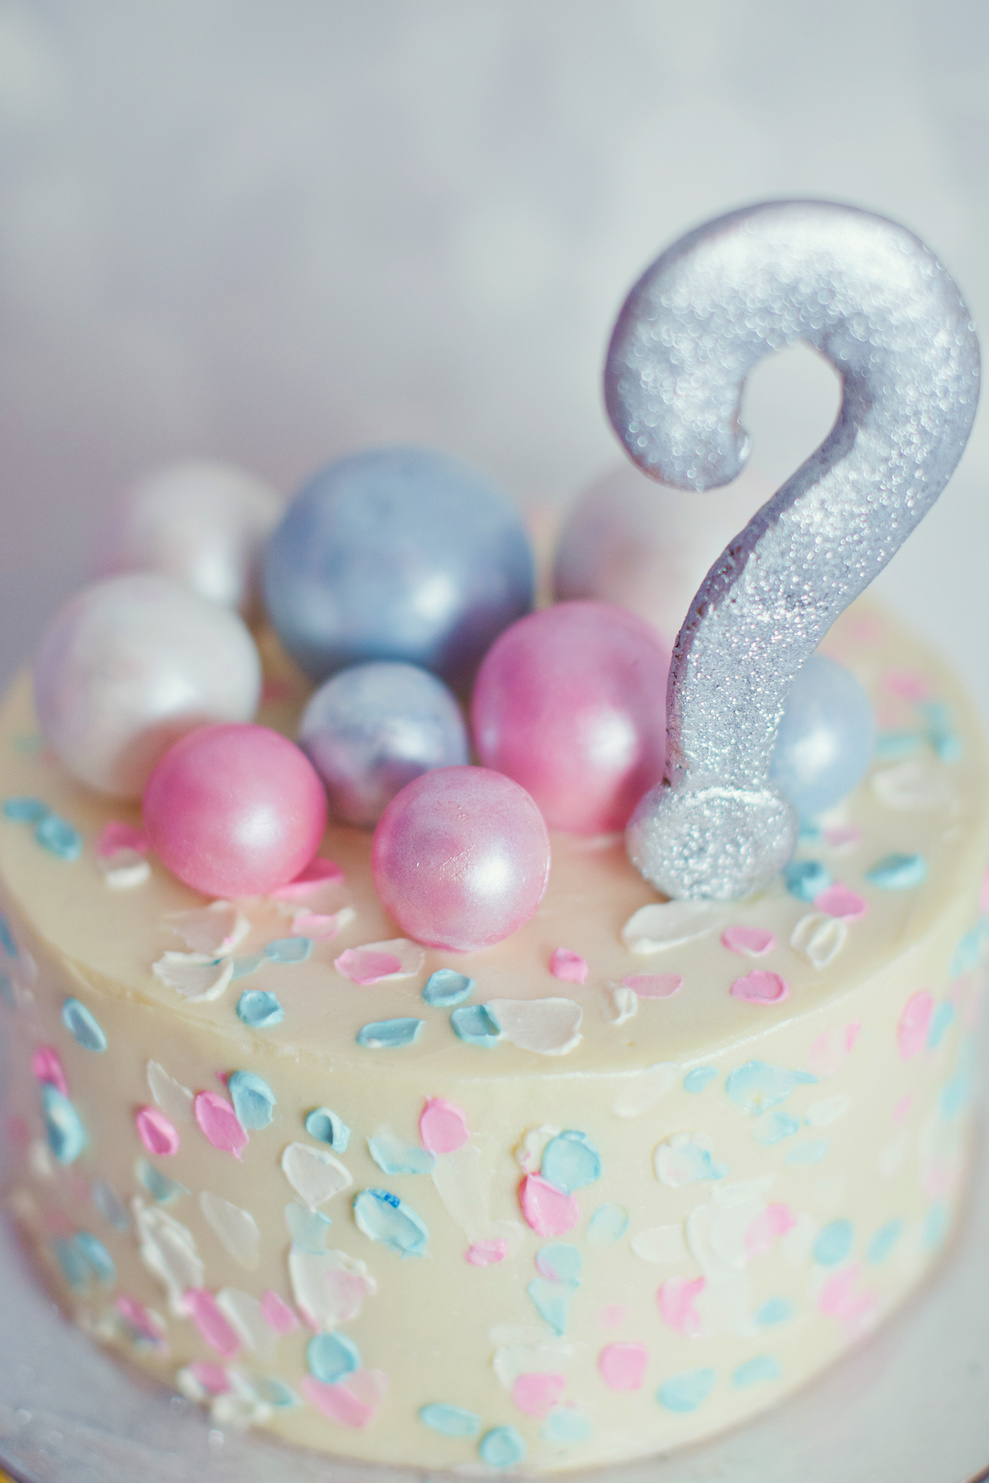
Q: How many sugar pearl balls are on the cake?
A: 9